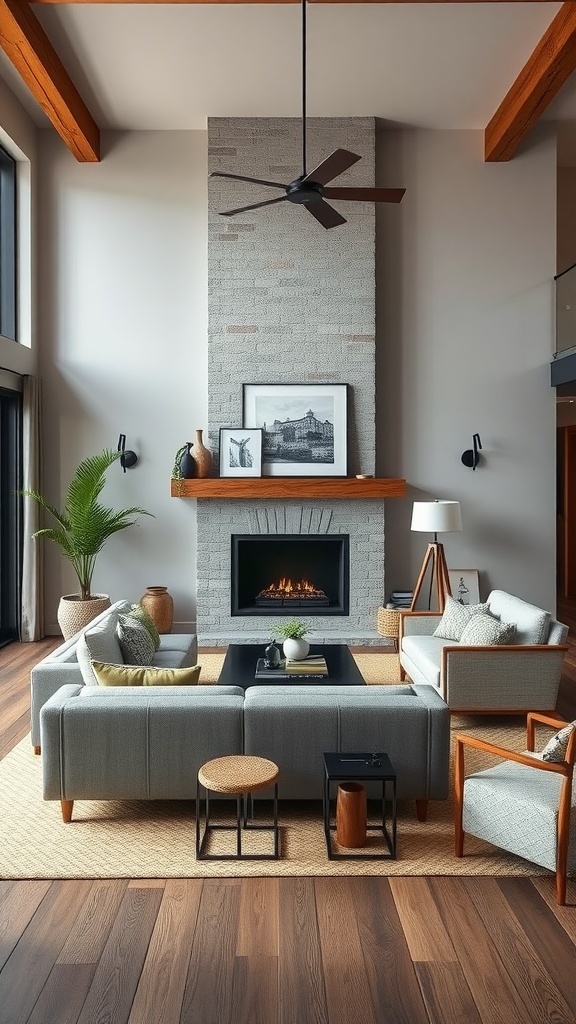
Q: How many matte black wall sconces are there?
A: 2